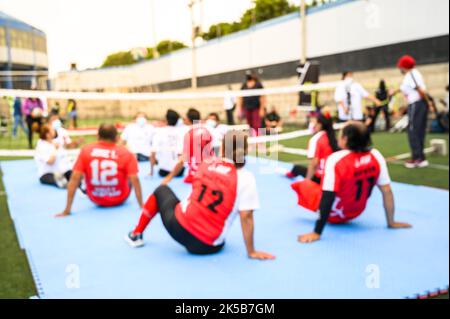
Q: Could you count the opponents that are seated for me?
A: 6